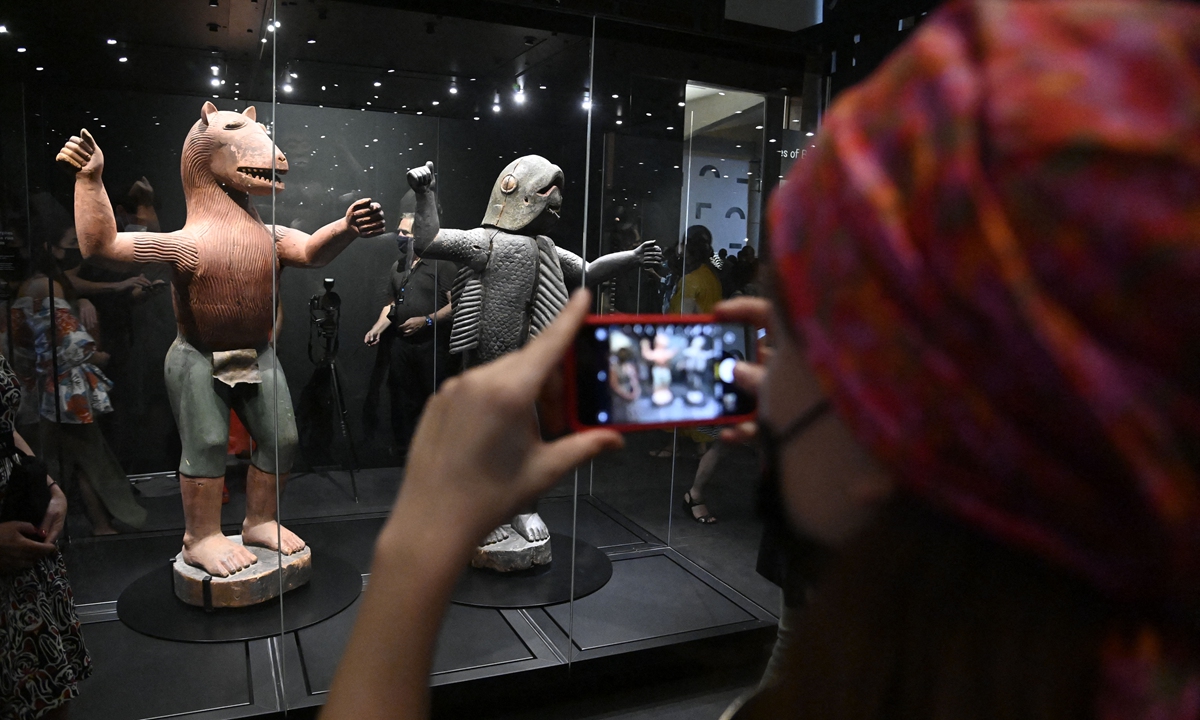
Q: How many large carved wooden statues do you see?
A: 2